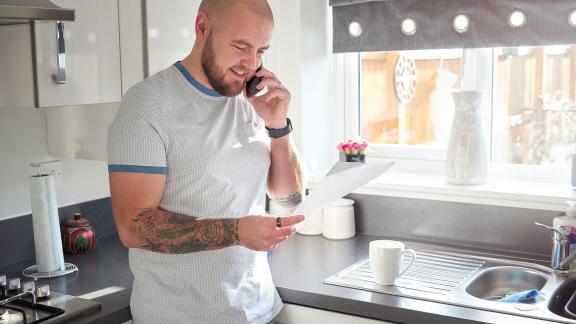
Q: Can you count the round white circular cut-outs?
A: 5